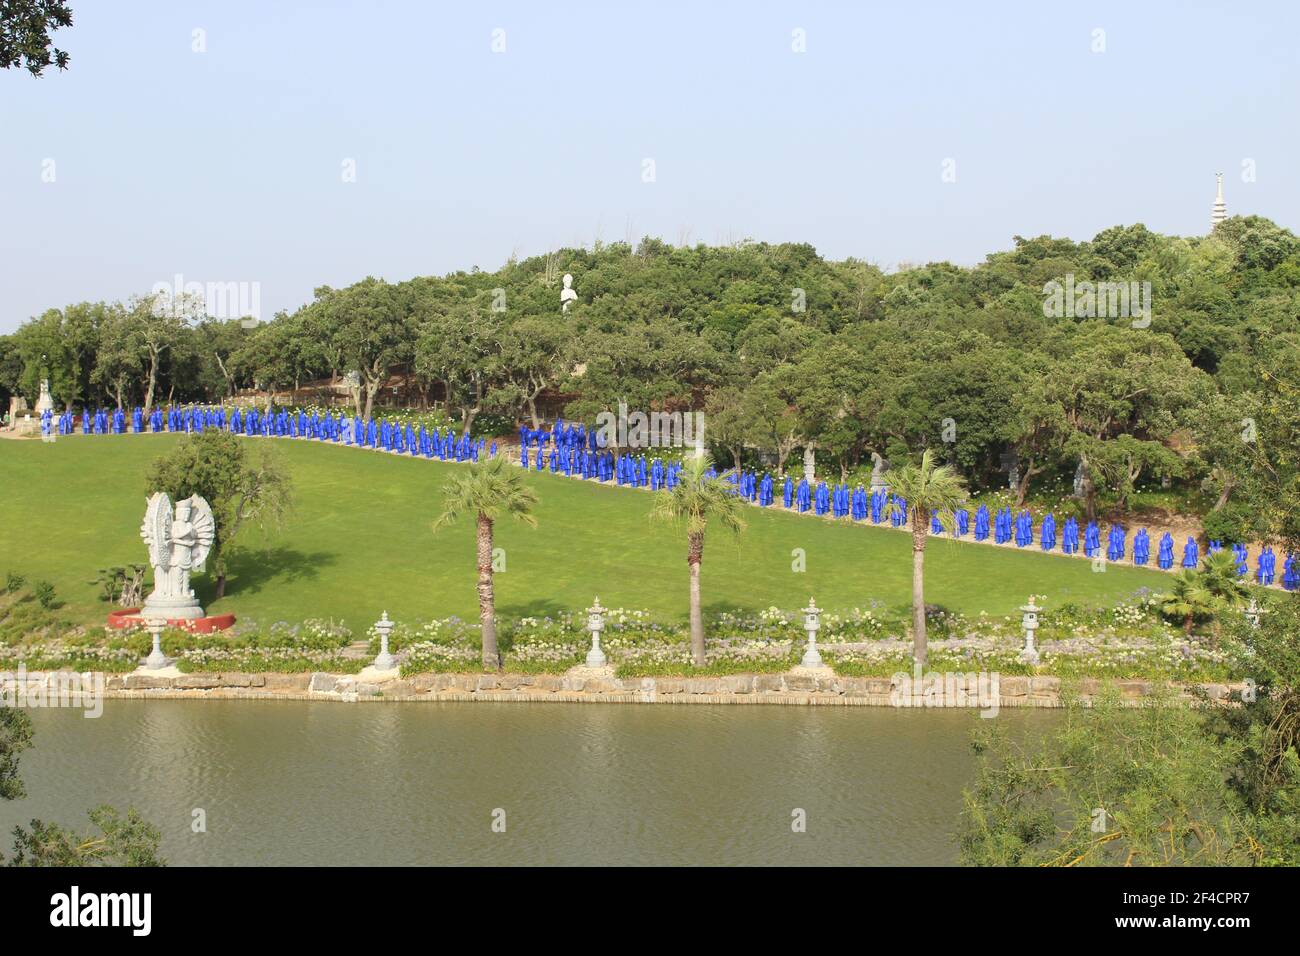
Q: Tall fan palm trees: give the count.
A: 3